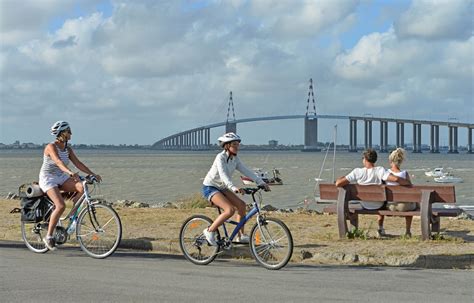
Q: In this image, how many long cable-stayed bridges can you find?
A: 1